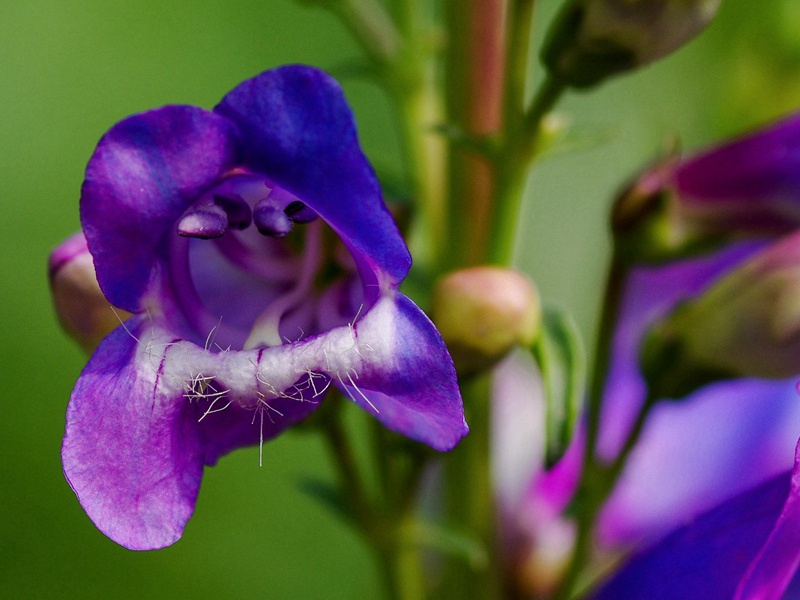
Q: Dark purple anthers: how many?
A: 4